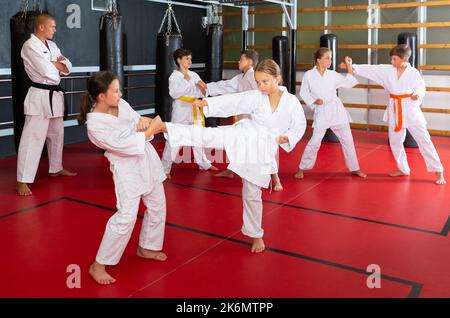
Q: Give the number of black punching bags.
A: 7